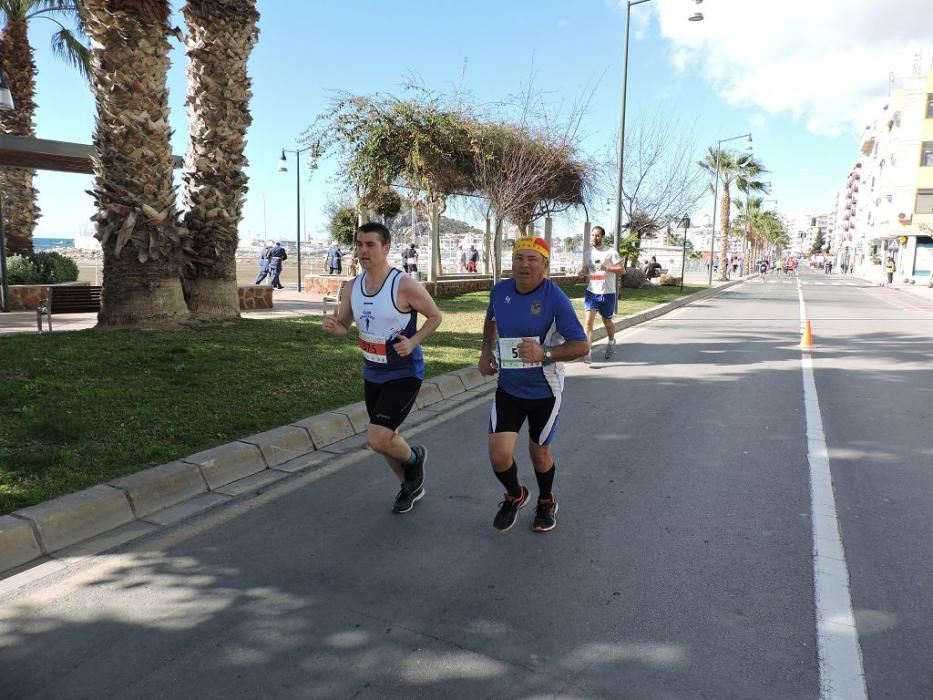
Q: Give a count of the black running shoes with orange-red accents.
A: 2